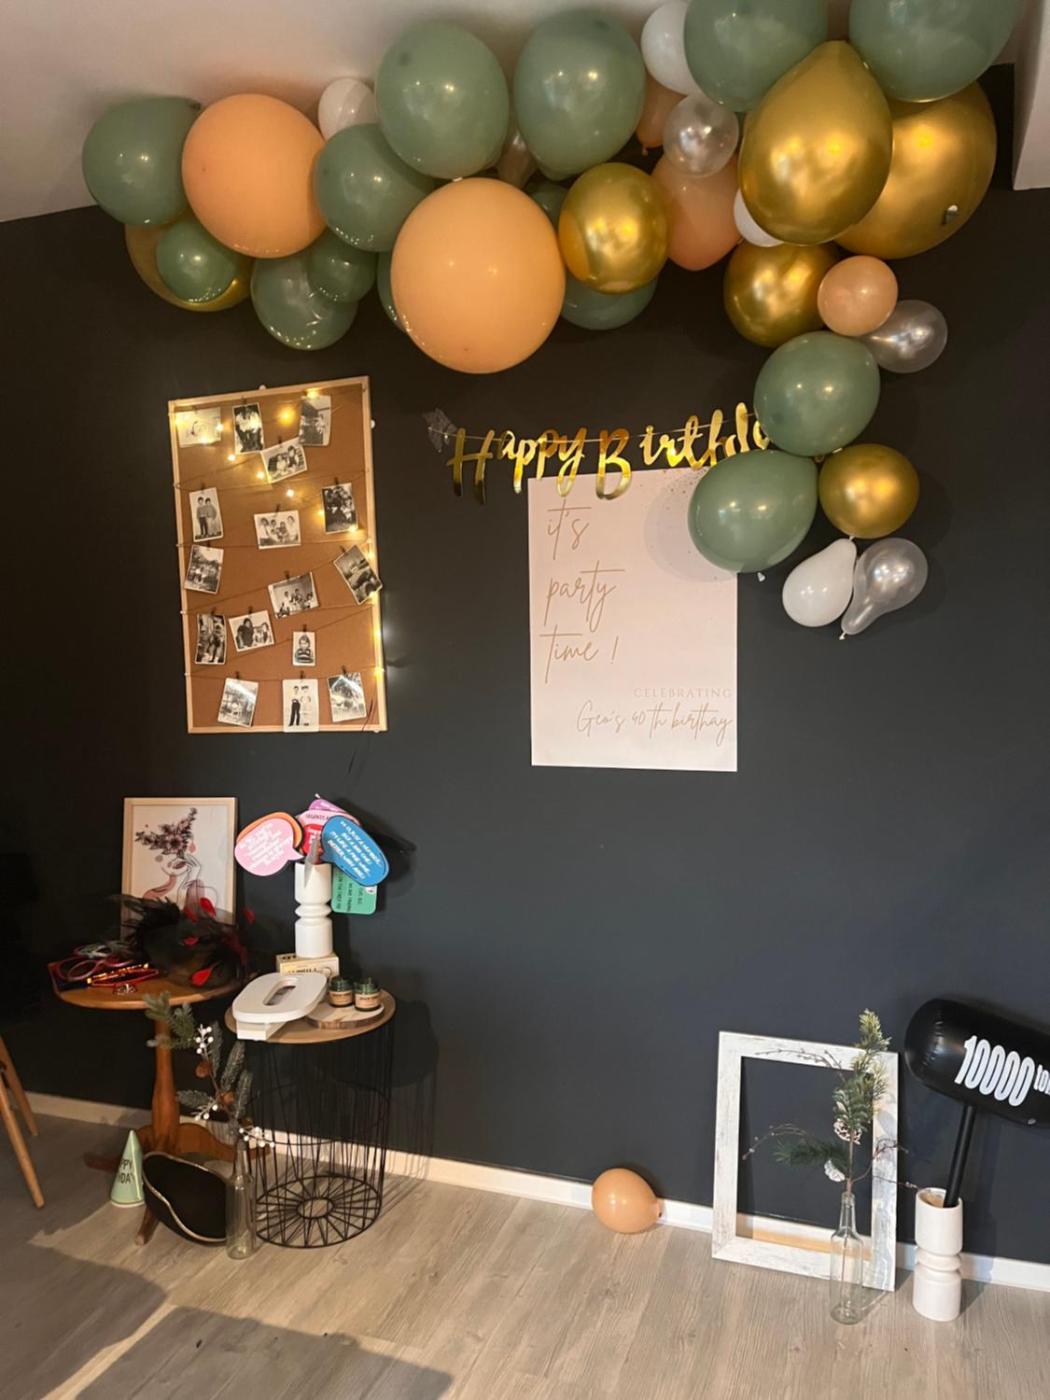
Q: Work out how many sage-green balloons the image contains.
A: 14